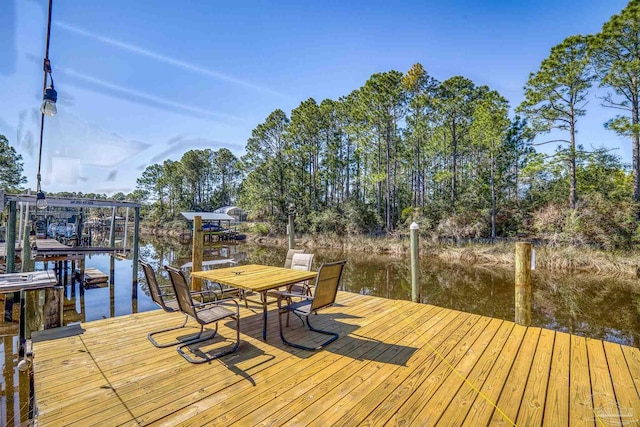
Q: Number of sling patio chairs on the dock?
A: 5